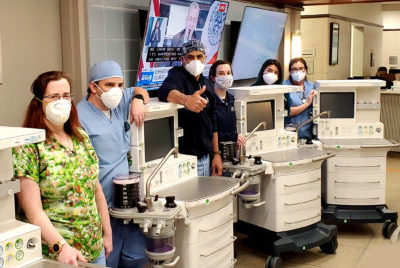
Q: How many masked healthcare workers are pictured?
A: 6